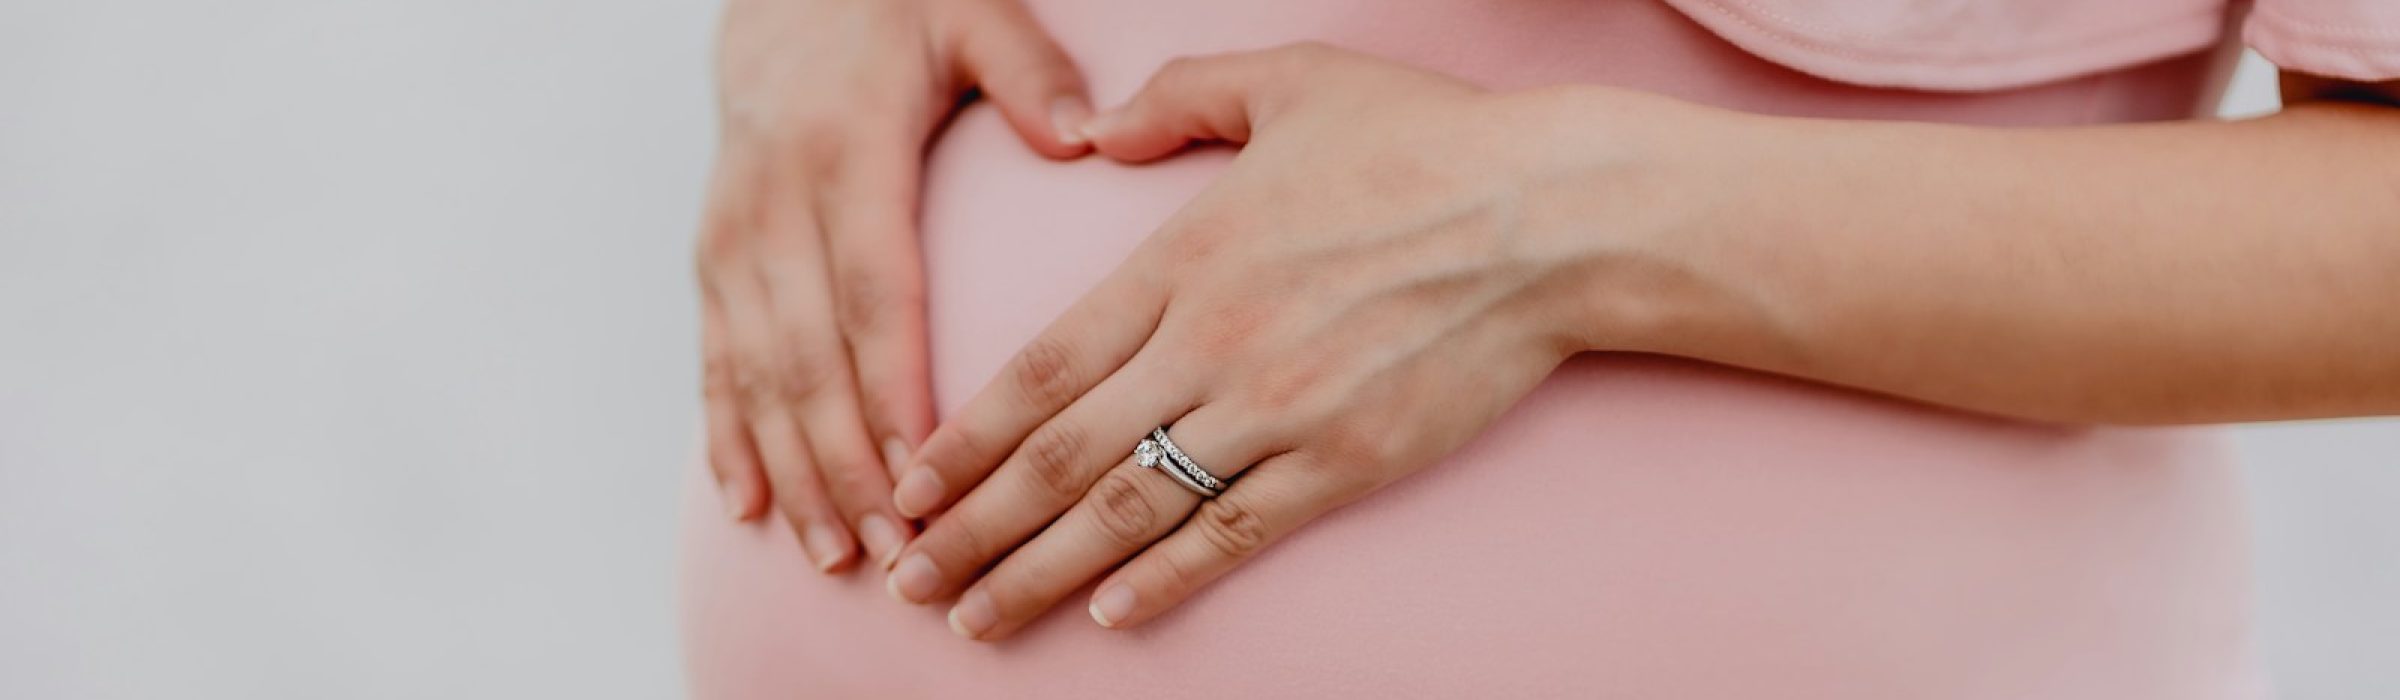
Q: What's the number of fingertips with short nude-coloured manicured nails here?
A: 10